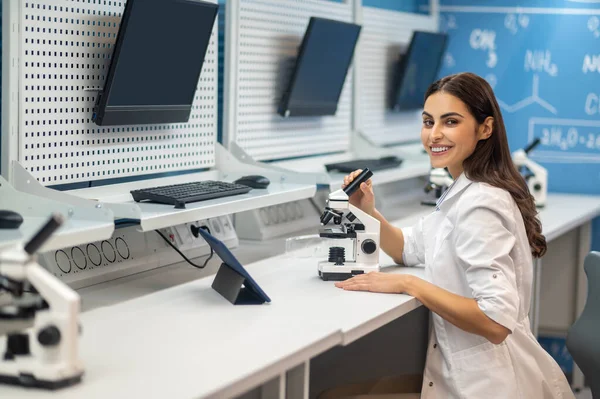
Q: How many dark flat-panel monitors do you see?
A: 3